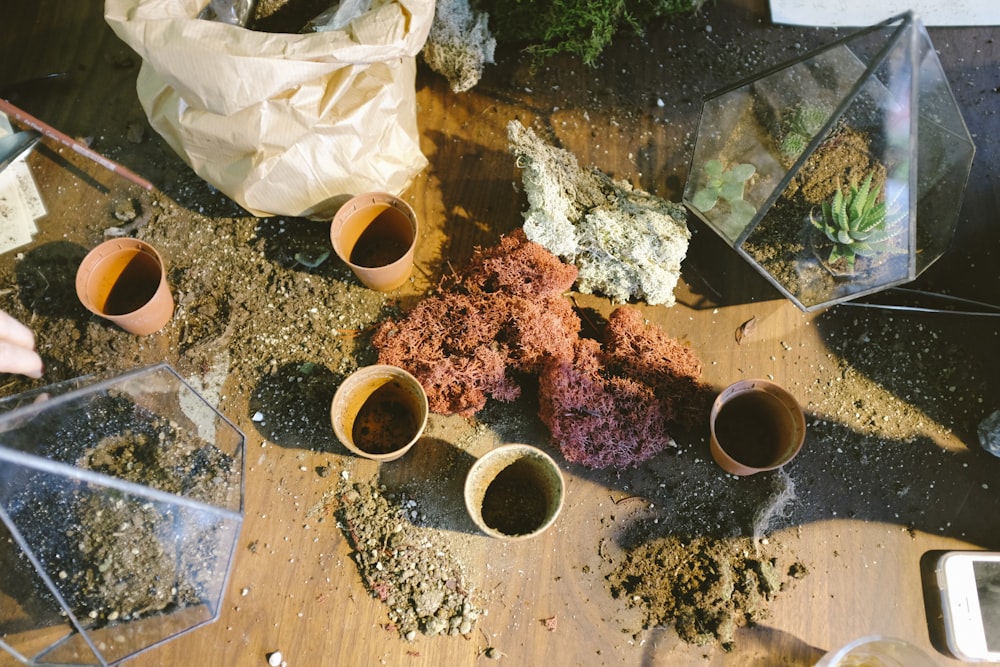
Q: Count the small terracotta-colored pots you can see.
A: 5